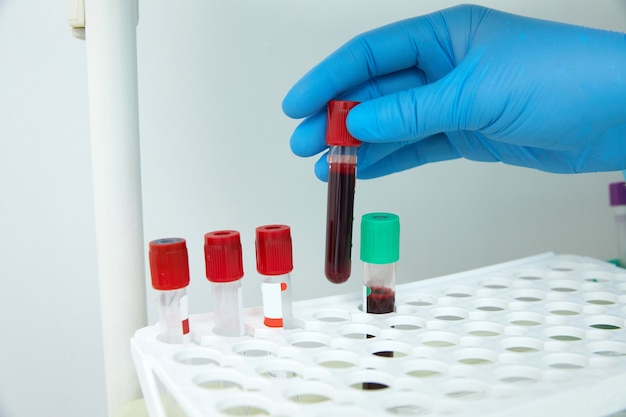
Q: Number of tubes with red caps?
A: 4